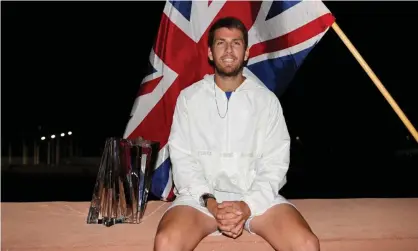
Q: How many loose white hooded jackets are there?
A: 1